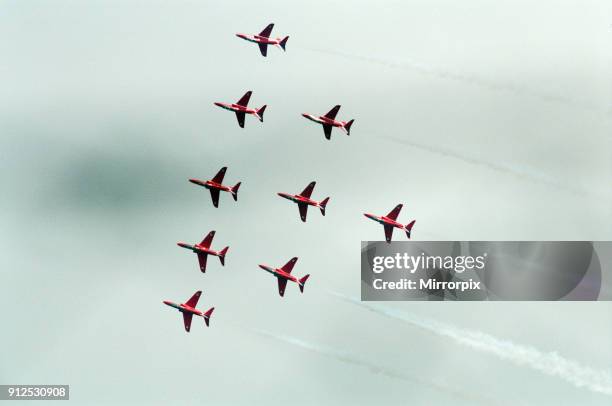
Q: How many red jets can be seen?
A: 9